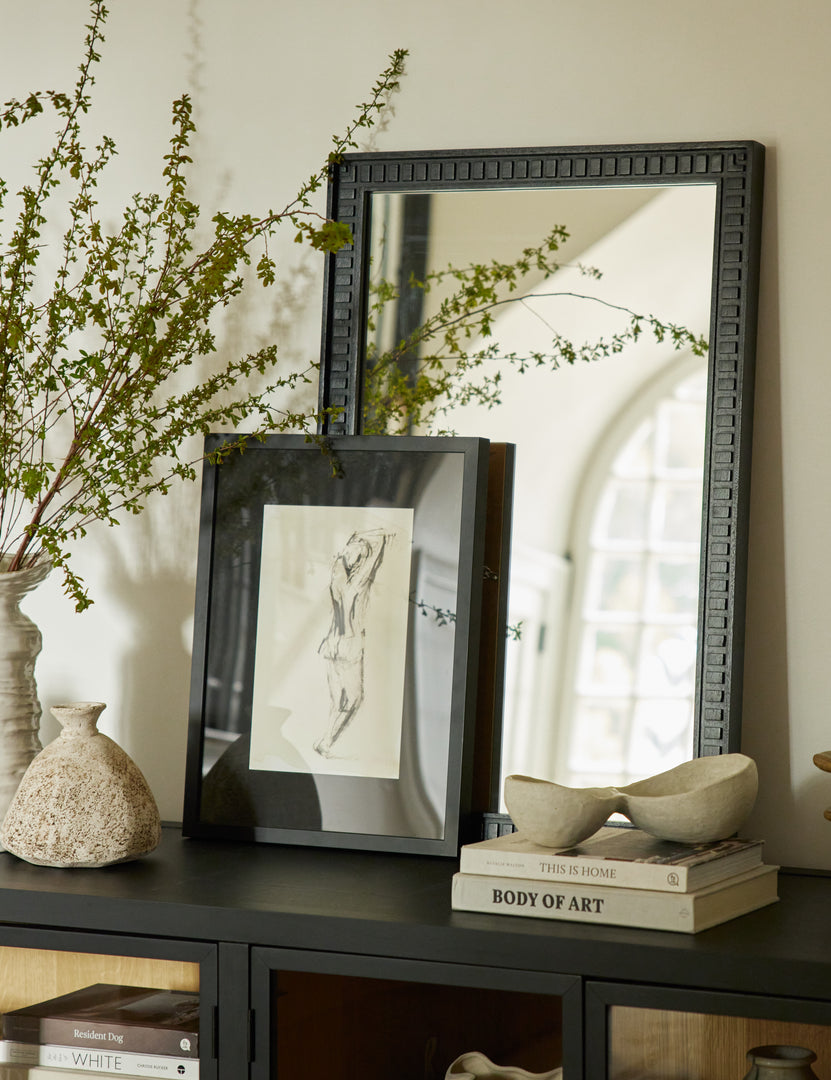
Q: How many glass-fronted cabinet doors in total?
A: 3